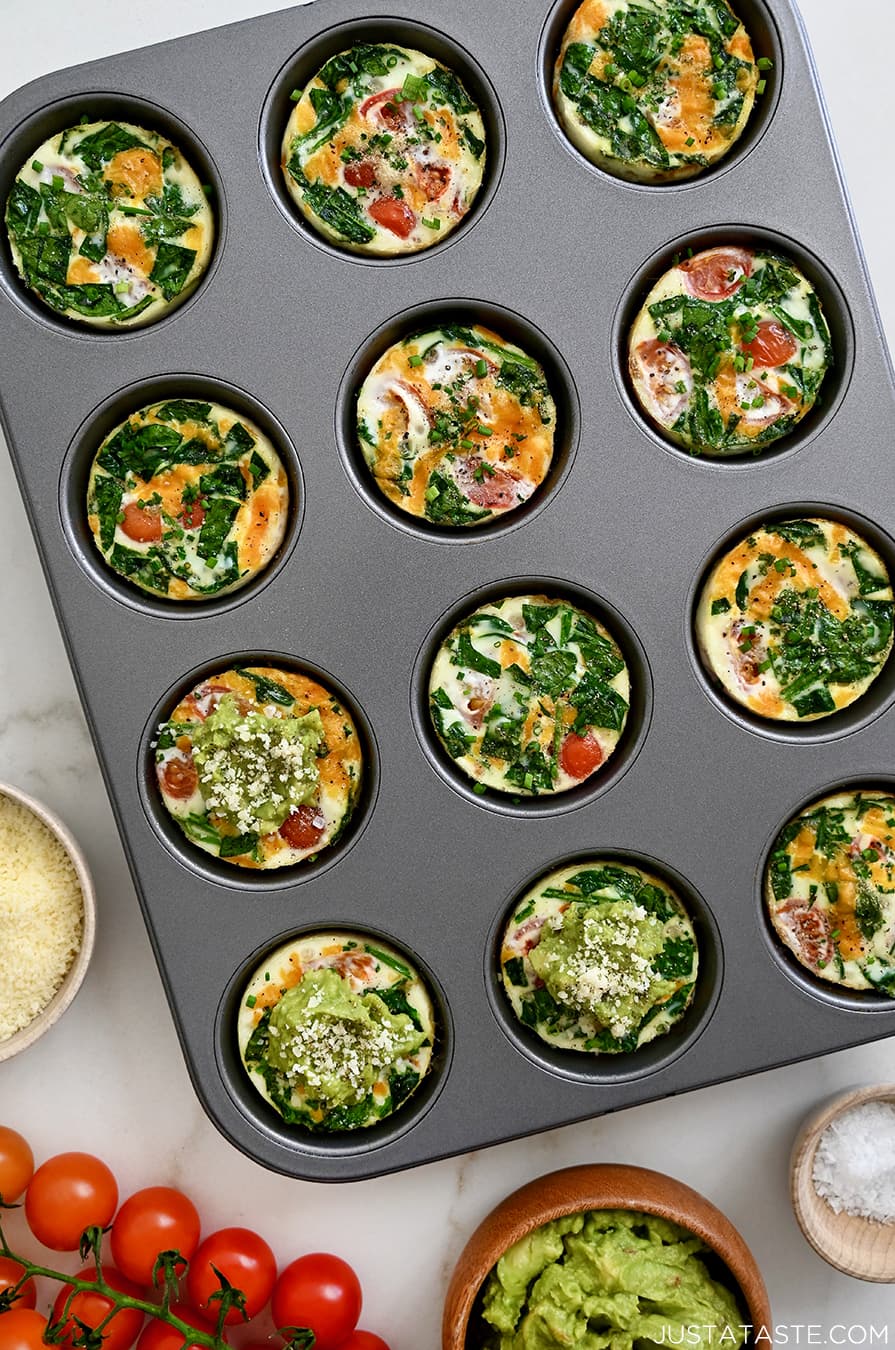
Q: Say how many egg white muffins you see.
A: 12